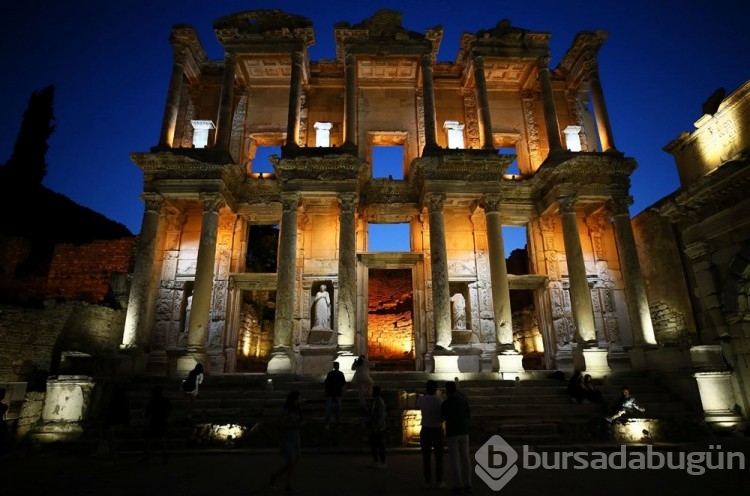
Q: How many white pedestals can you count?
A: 4